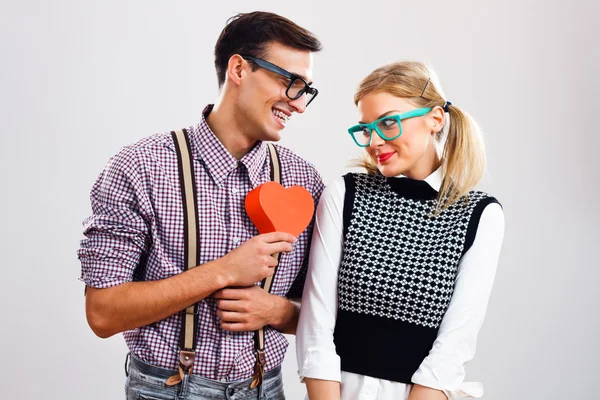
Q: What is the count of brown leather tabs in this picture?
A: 2